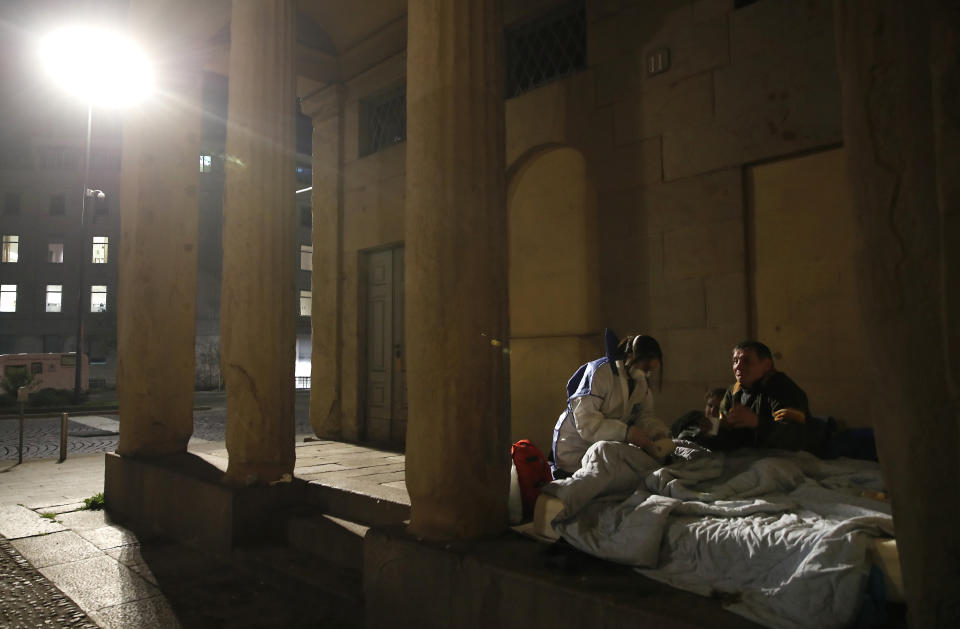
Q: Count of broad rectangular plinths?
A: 2